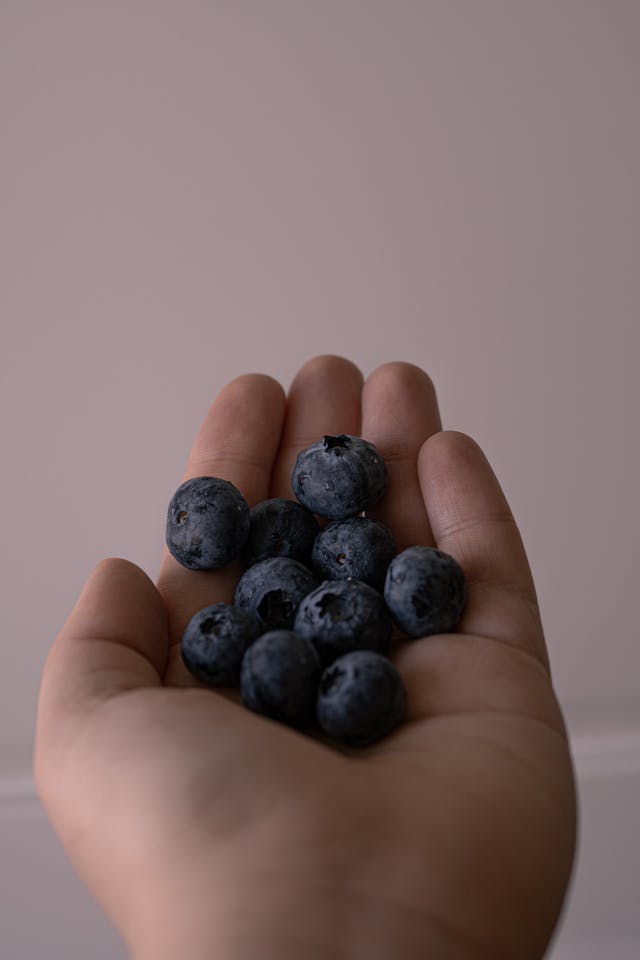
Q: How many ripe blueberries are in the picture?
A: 10